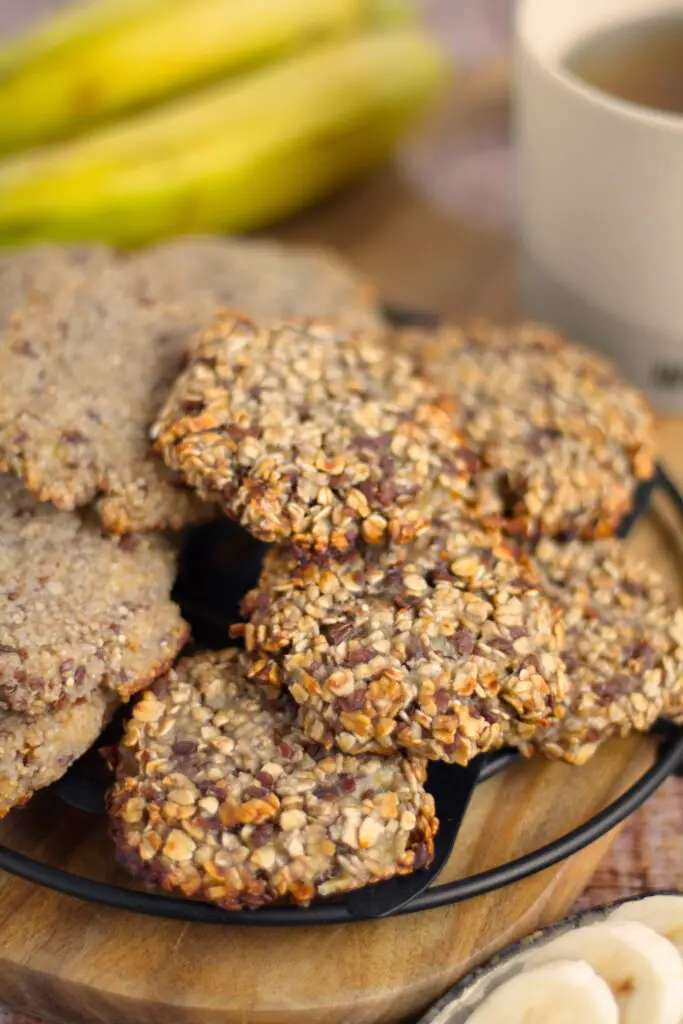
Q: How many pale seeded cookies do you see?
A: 4